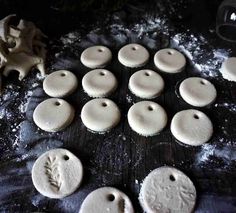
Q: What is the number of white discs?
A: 15